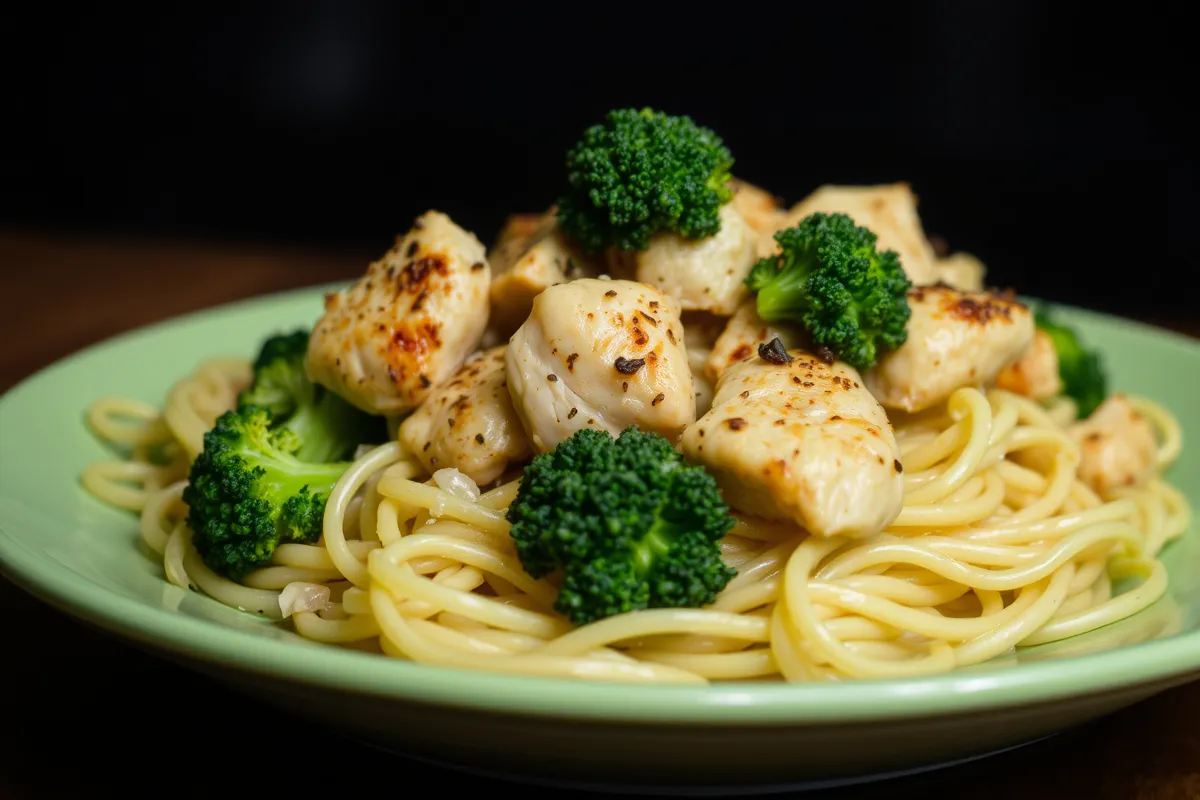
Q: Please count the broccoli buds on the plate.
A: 6